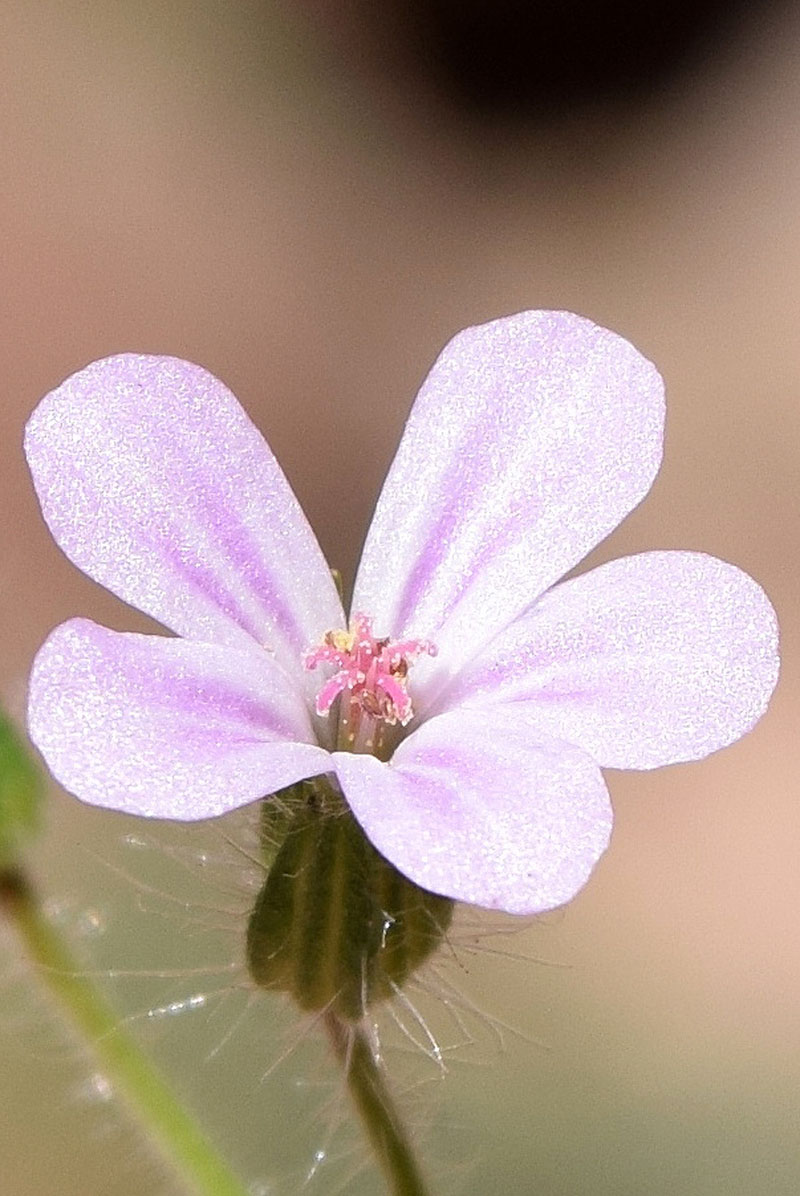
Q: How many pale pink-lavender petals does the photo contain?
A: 5